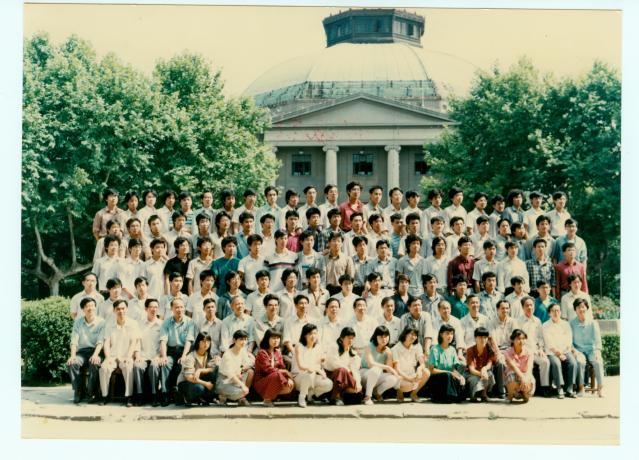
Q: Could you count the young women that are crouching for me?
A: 10